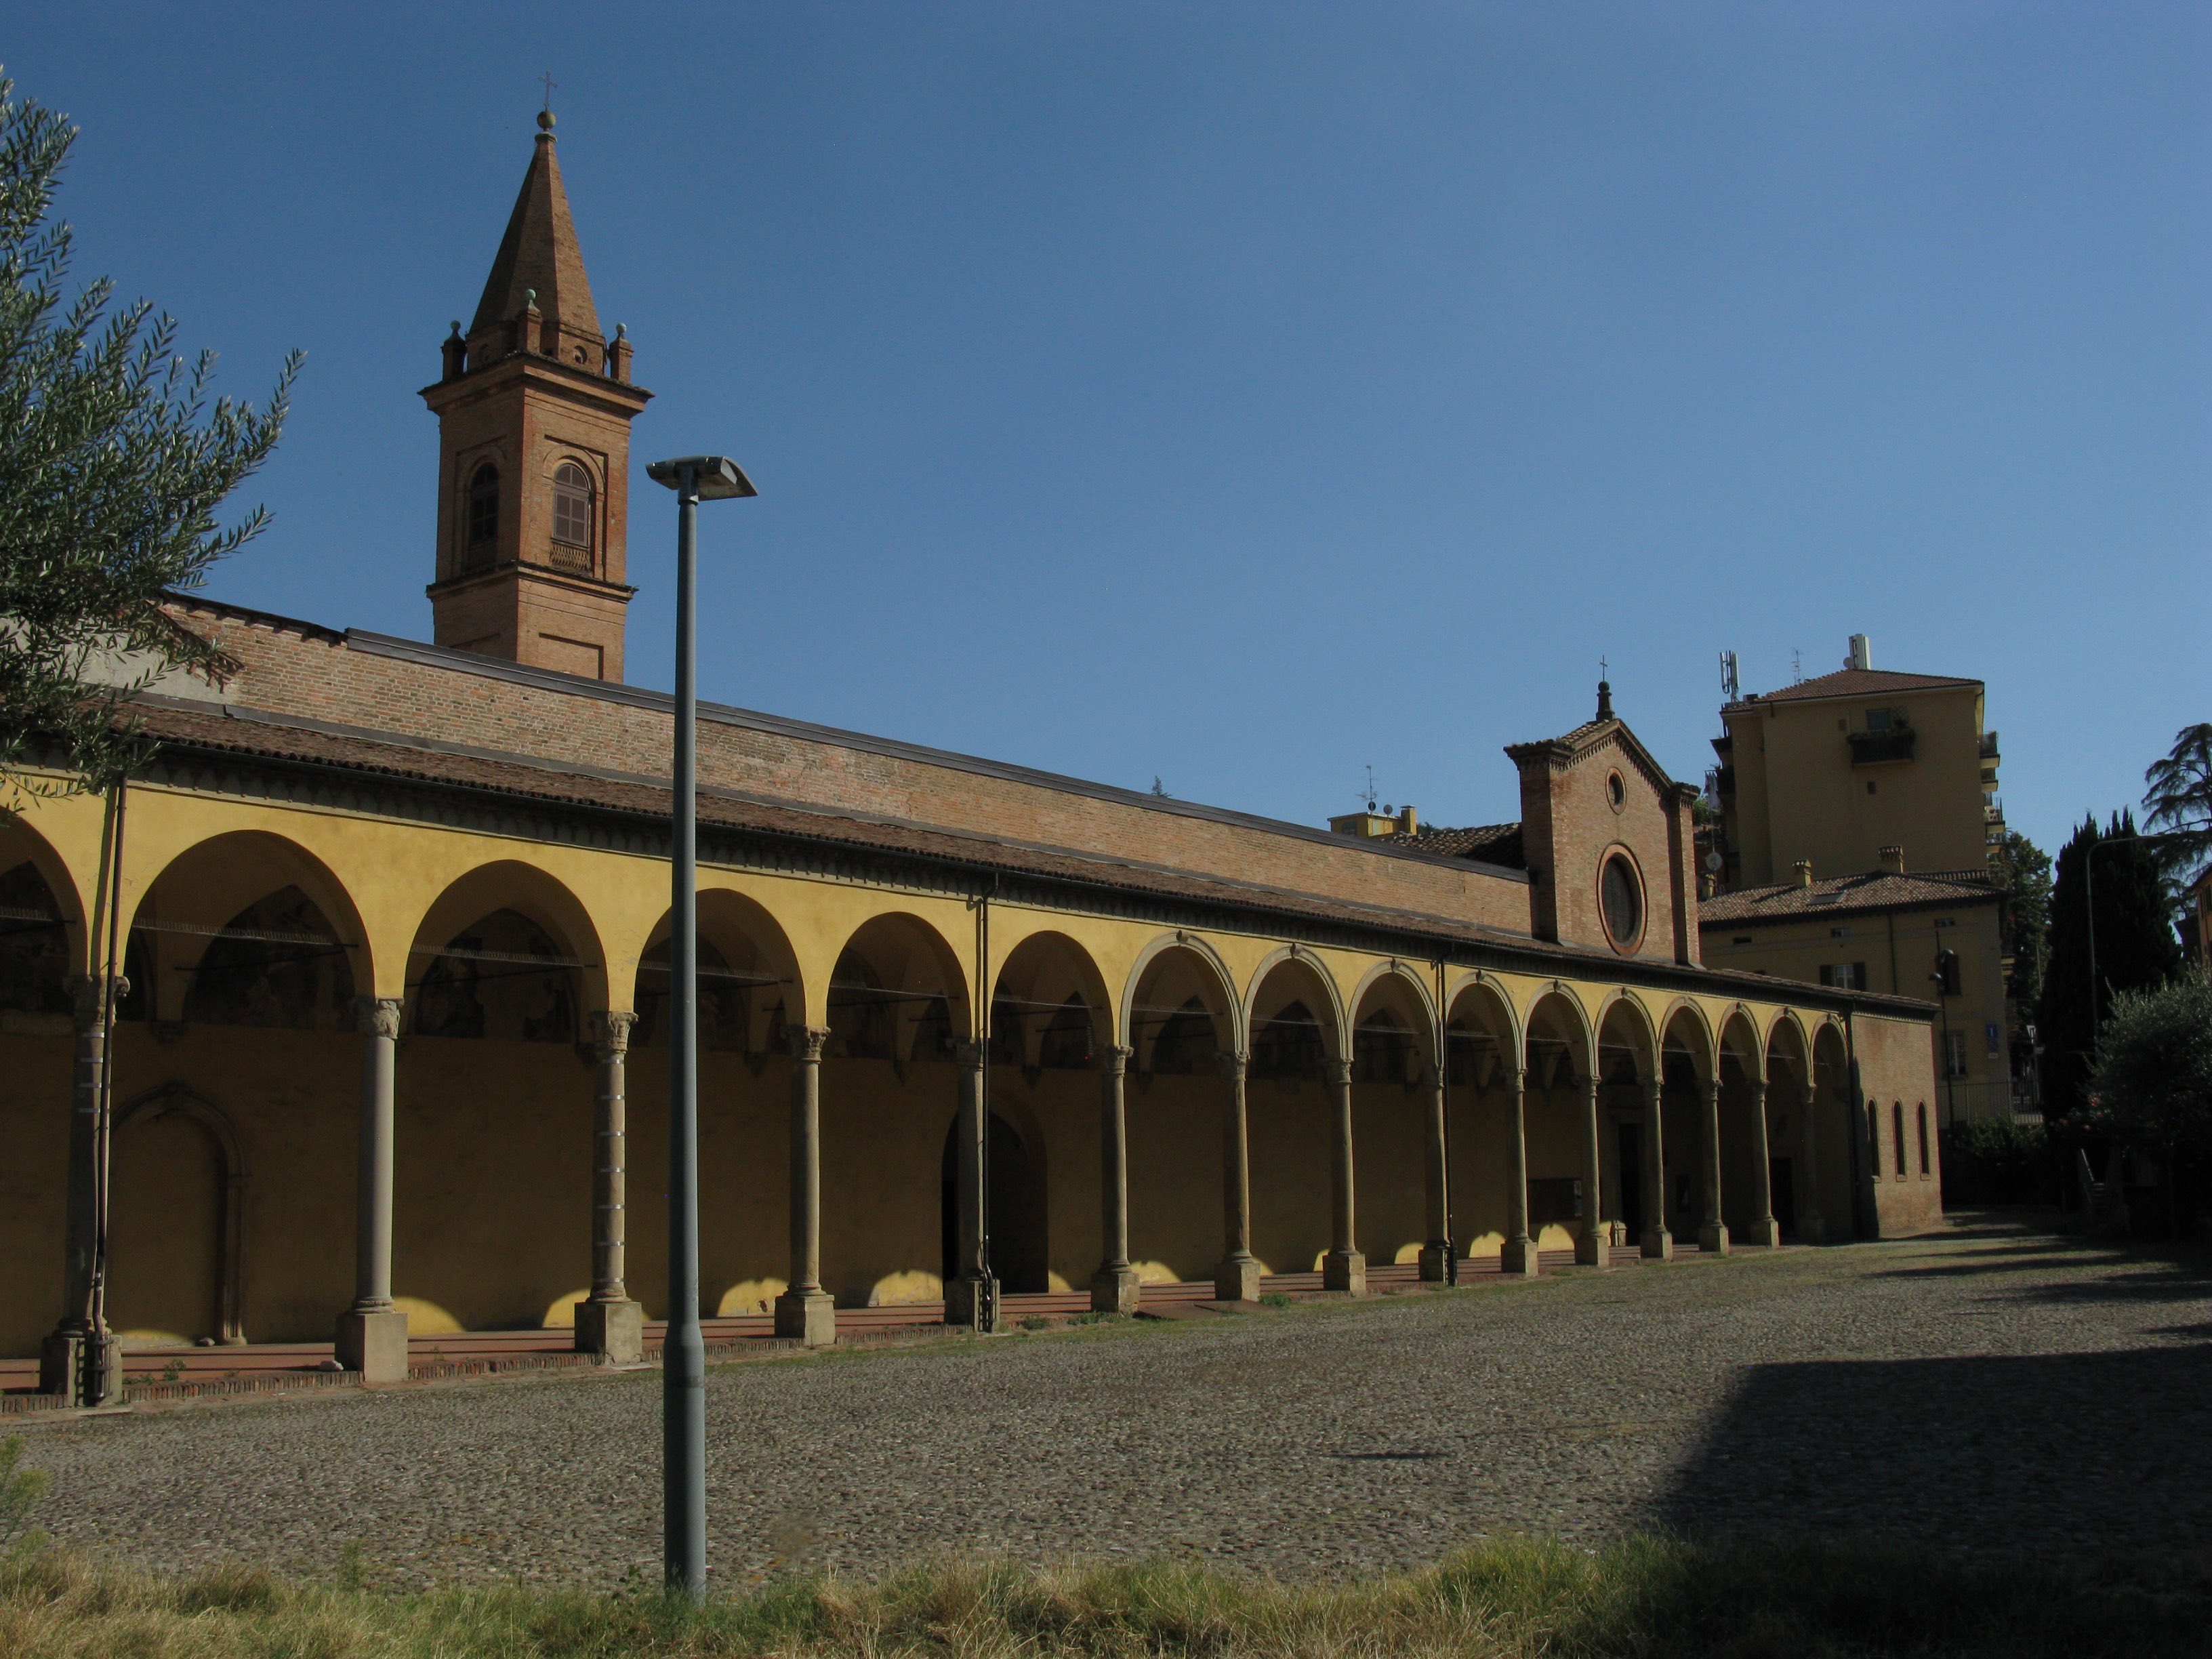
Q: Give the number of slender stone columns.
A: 15